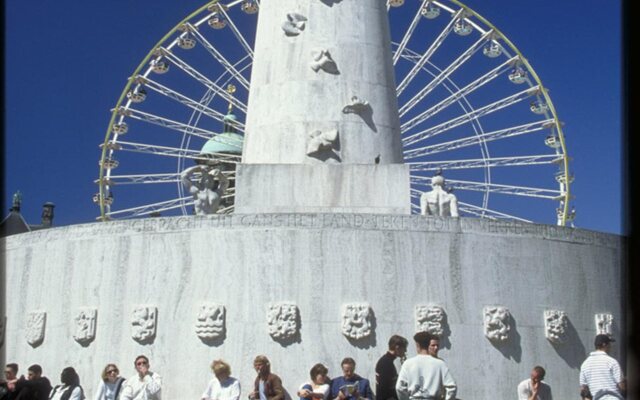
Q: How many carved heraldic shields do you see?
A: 10